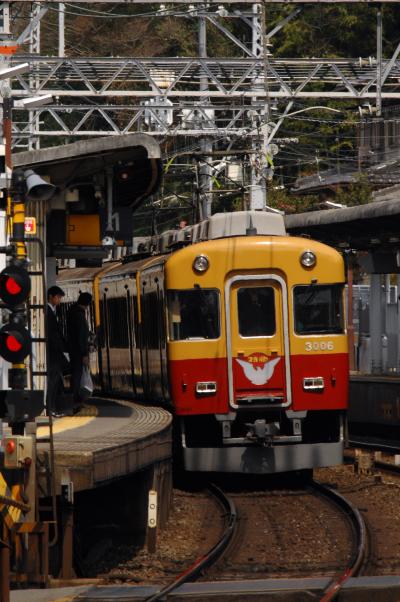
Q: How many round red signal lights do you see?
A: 2